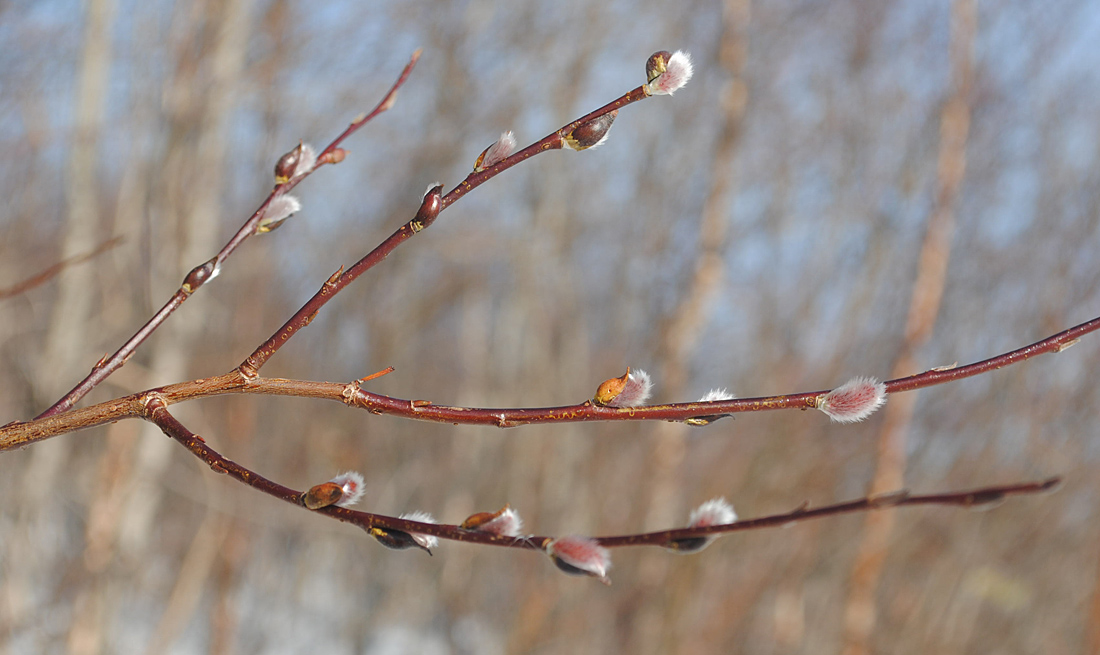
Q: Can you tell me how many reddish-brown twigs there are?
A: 4